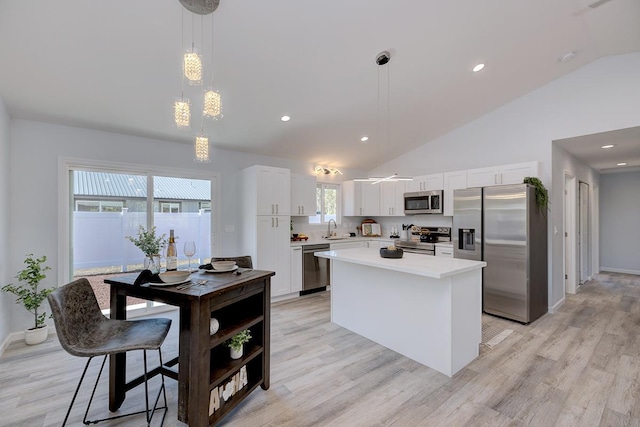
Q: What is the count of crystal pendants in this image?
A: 4